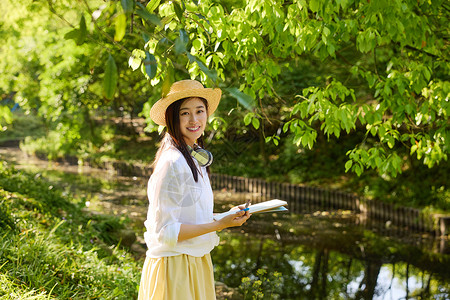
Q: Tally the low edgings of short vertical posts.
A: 1